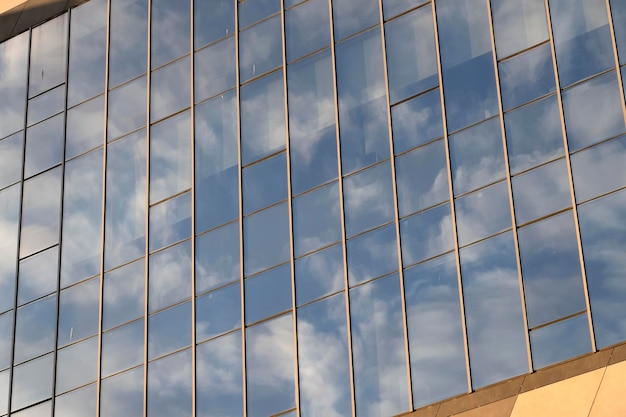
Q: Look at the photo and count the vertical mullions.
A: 13